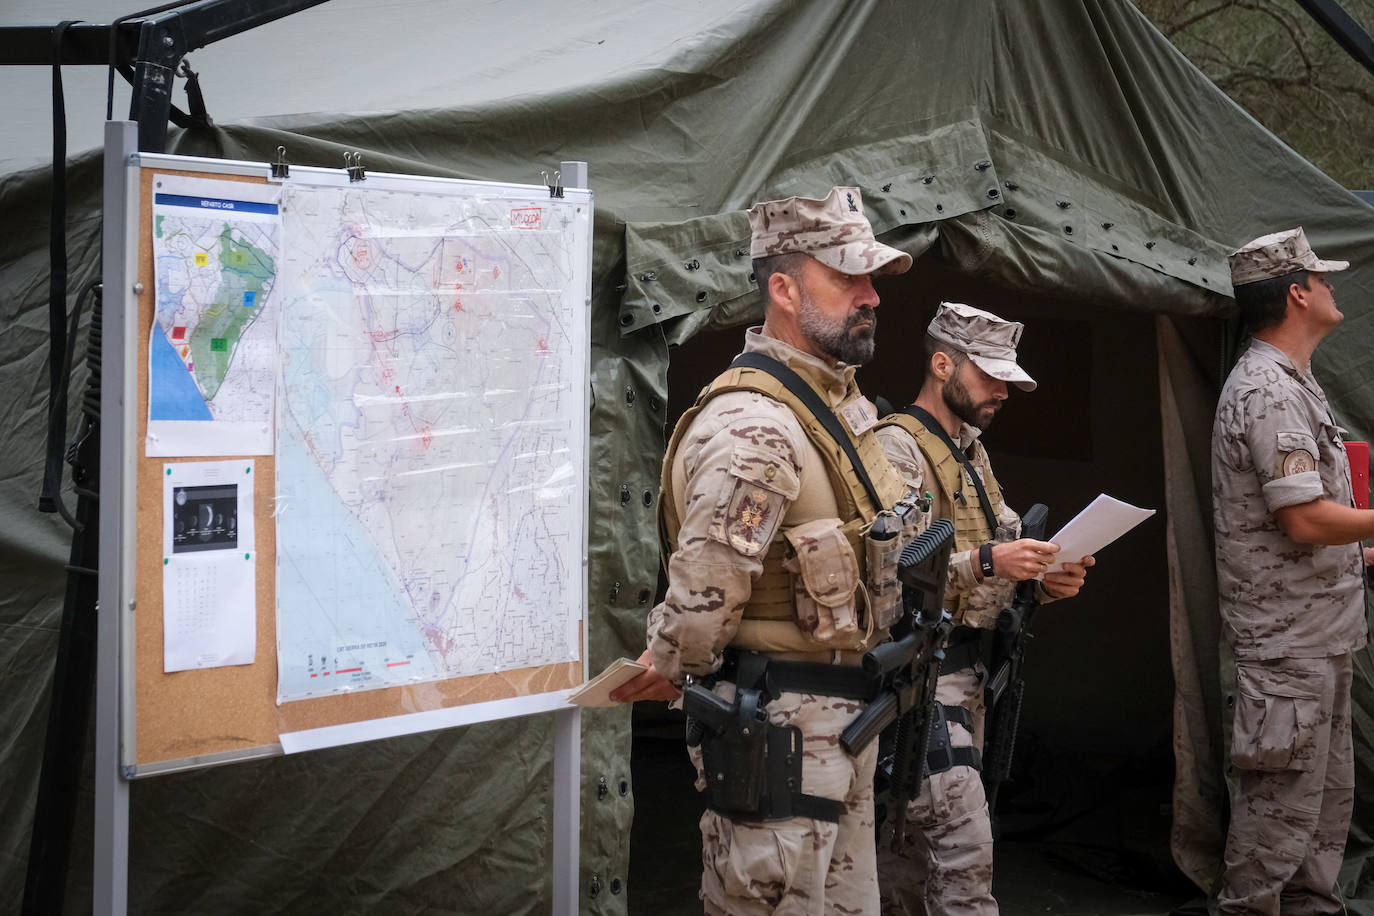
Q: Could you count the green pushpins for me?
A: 4